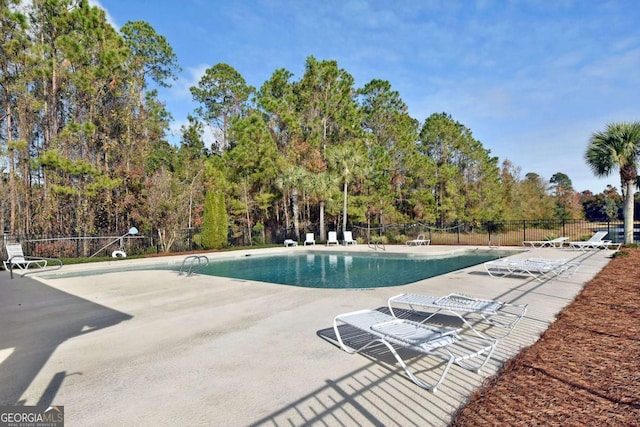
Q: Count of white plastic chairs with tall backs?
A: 3